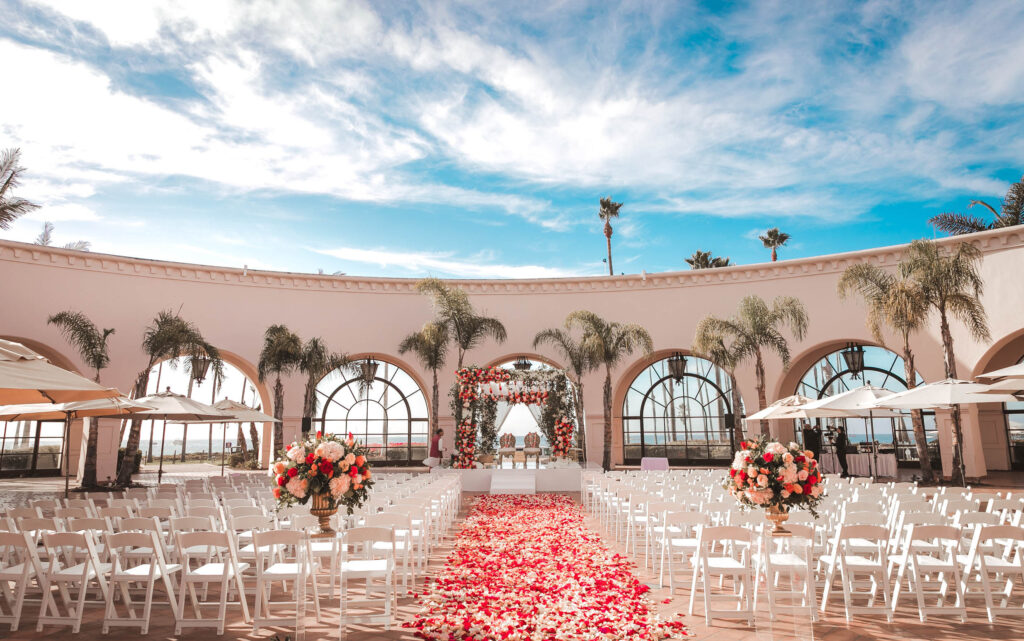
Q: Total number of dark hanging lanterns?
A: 5